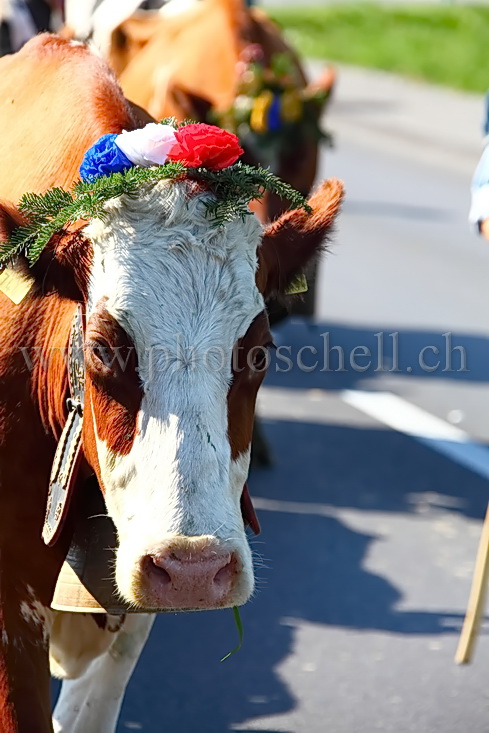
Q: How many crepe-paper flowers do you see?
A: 3